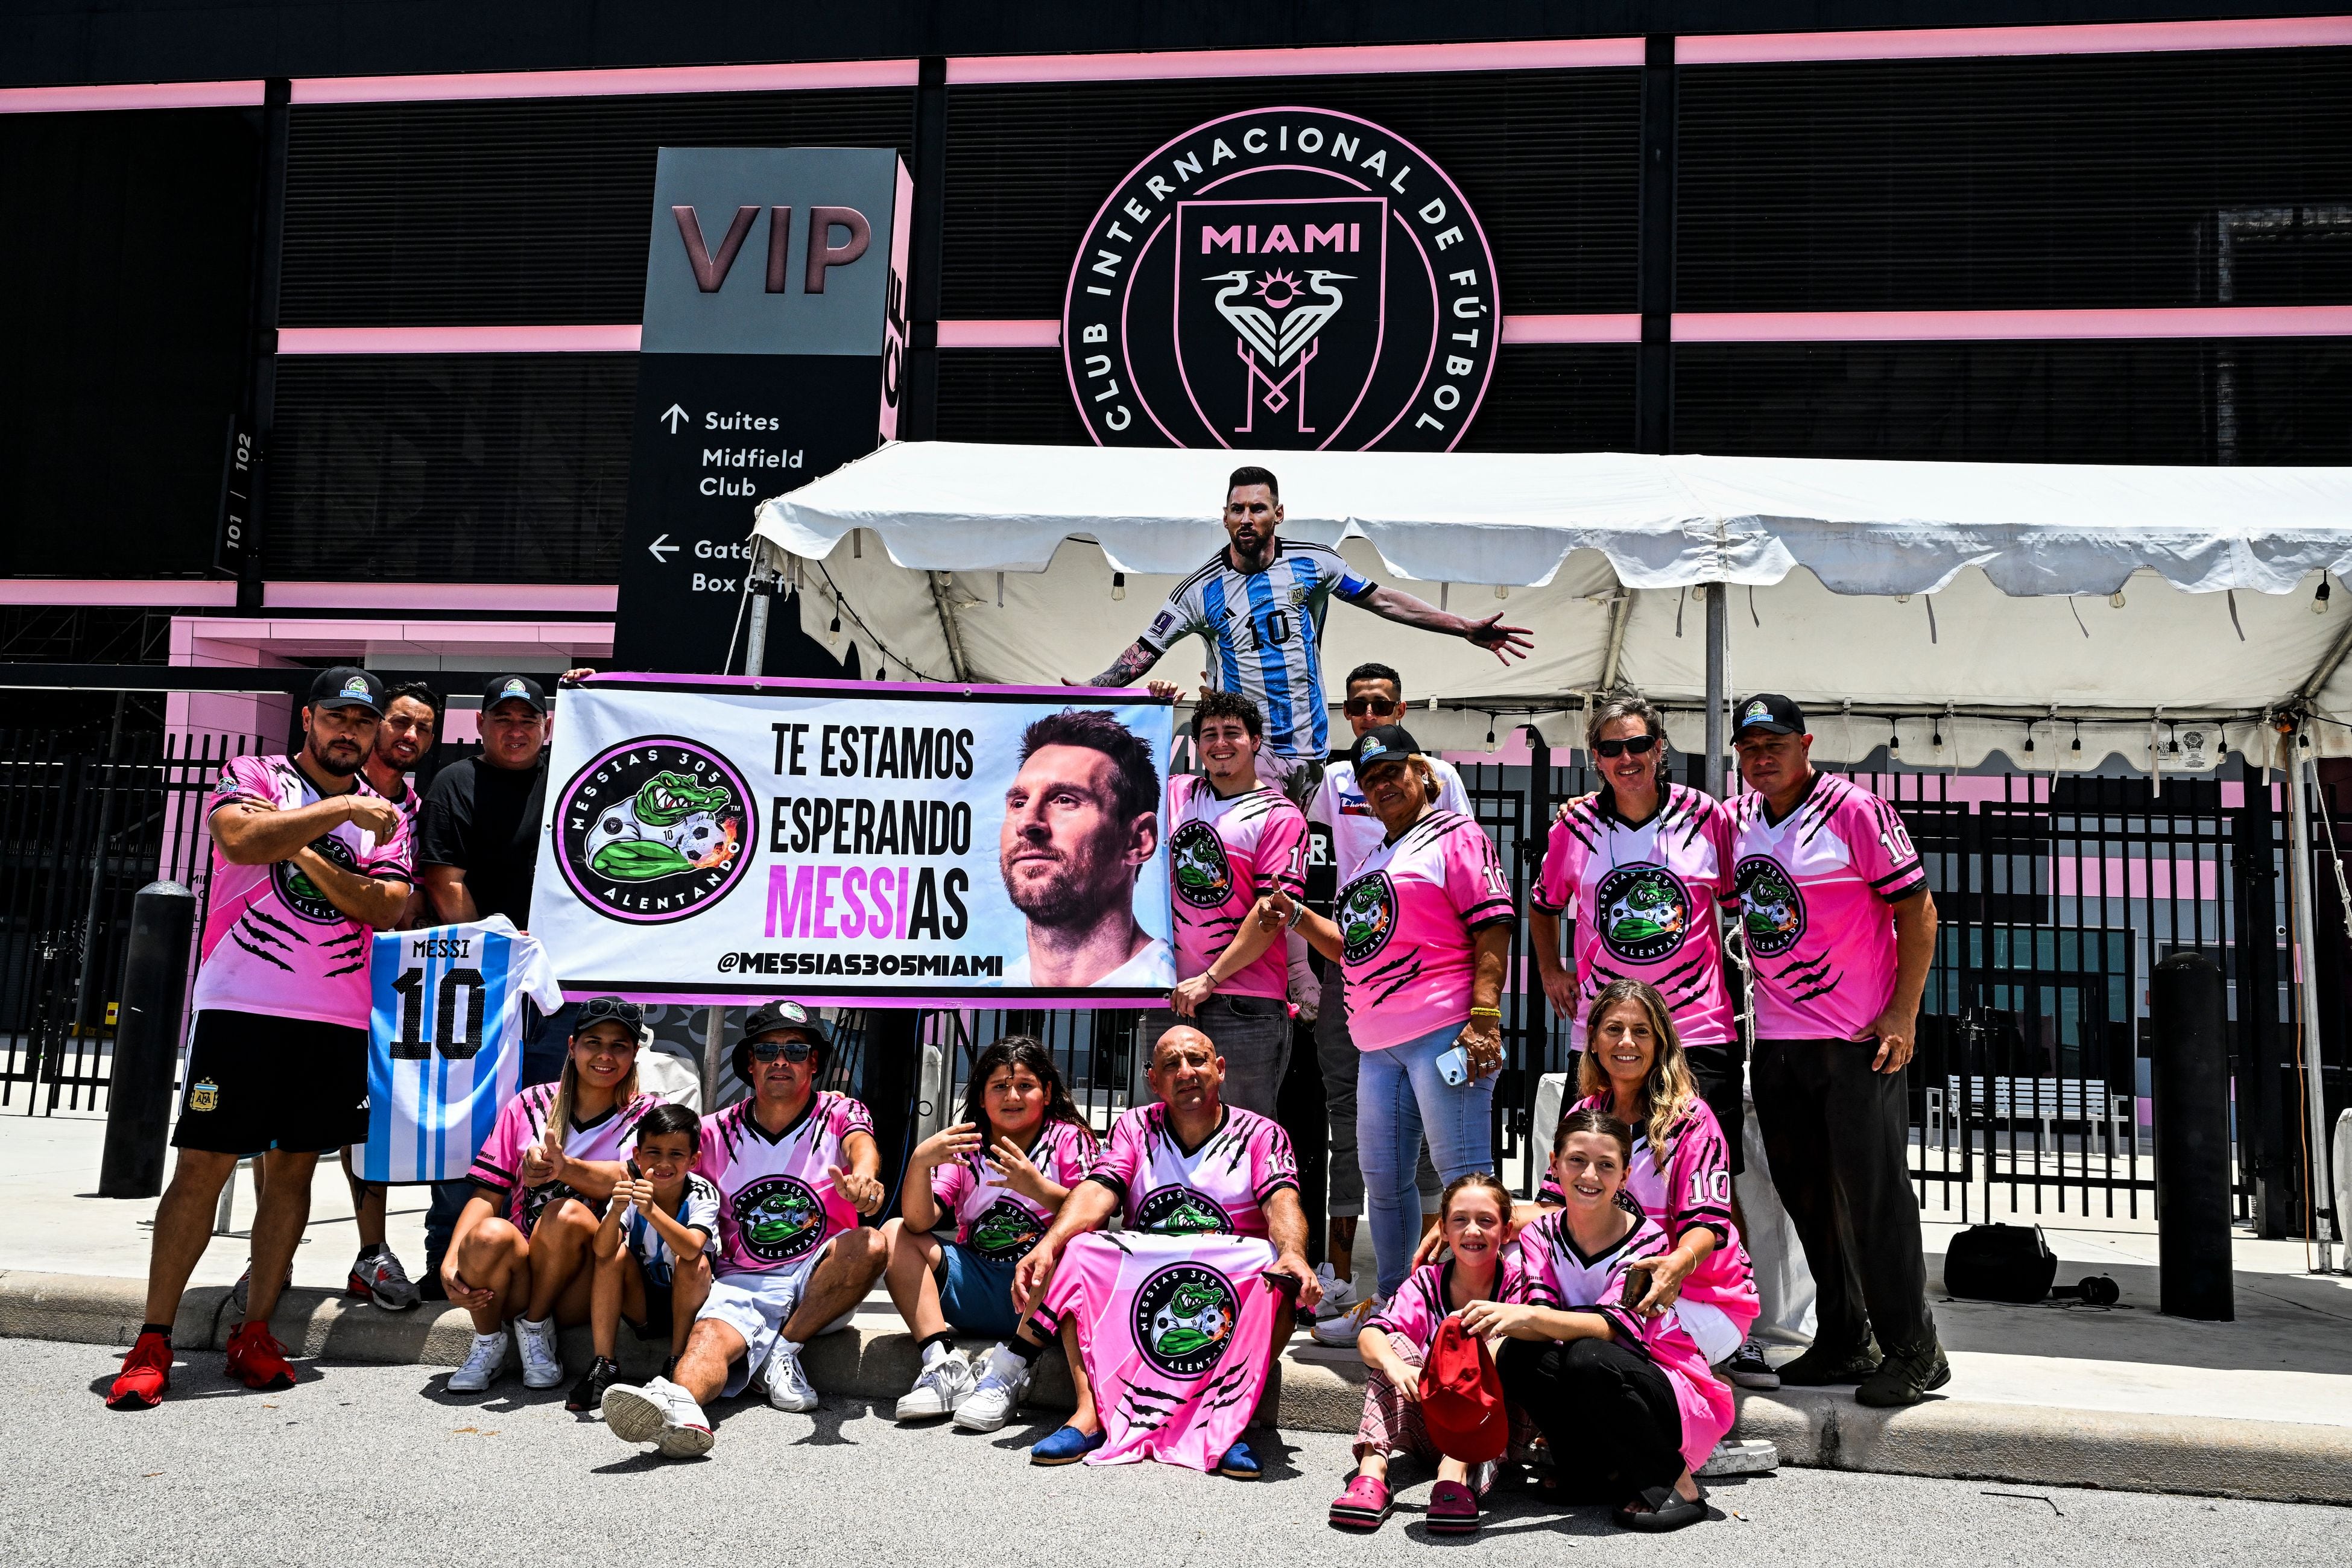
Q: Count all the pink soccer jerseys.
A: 14